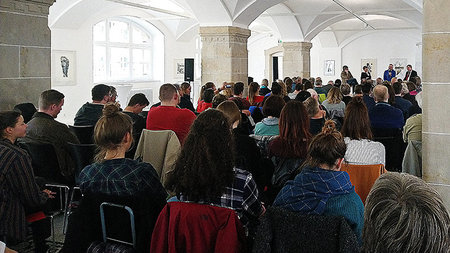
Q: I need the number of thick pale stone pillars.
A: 4